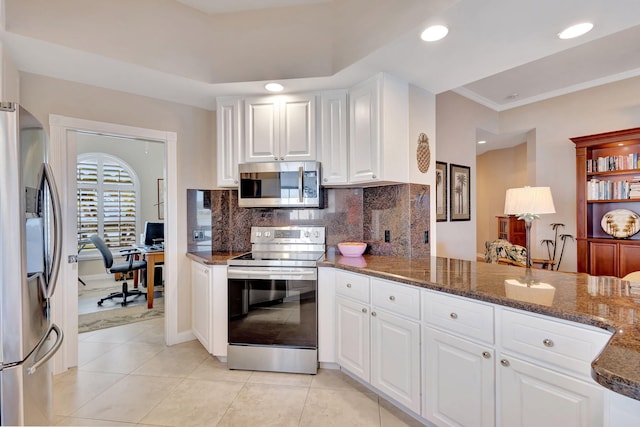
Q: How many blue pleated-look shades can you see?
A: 0